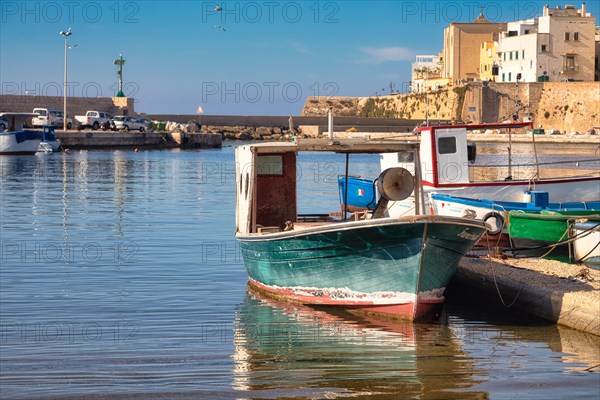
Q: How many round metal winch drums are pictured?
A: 1